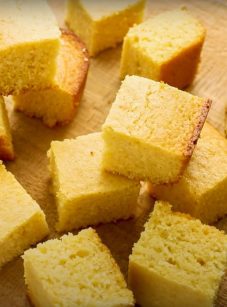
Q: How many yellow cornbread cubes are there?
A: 11